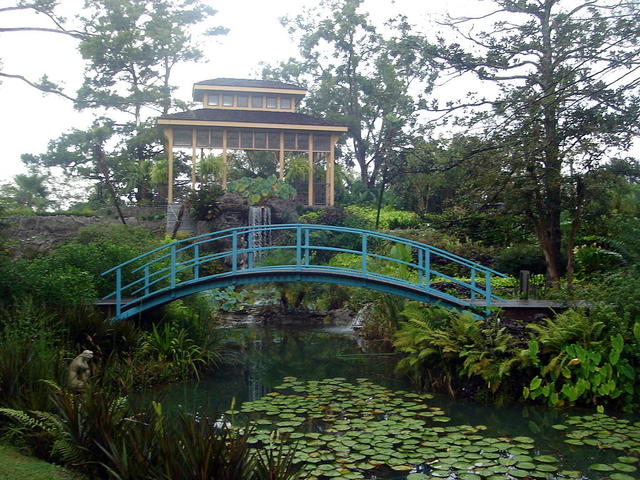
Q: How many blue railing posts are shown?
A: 13